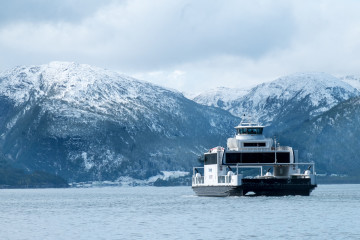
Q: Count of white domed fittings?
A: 4